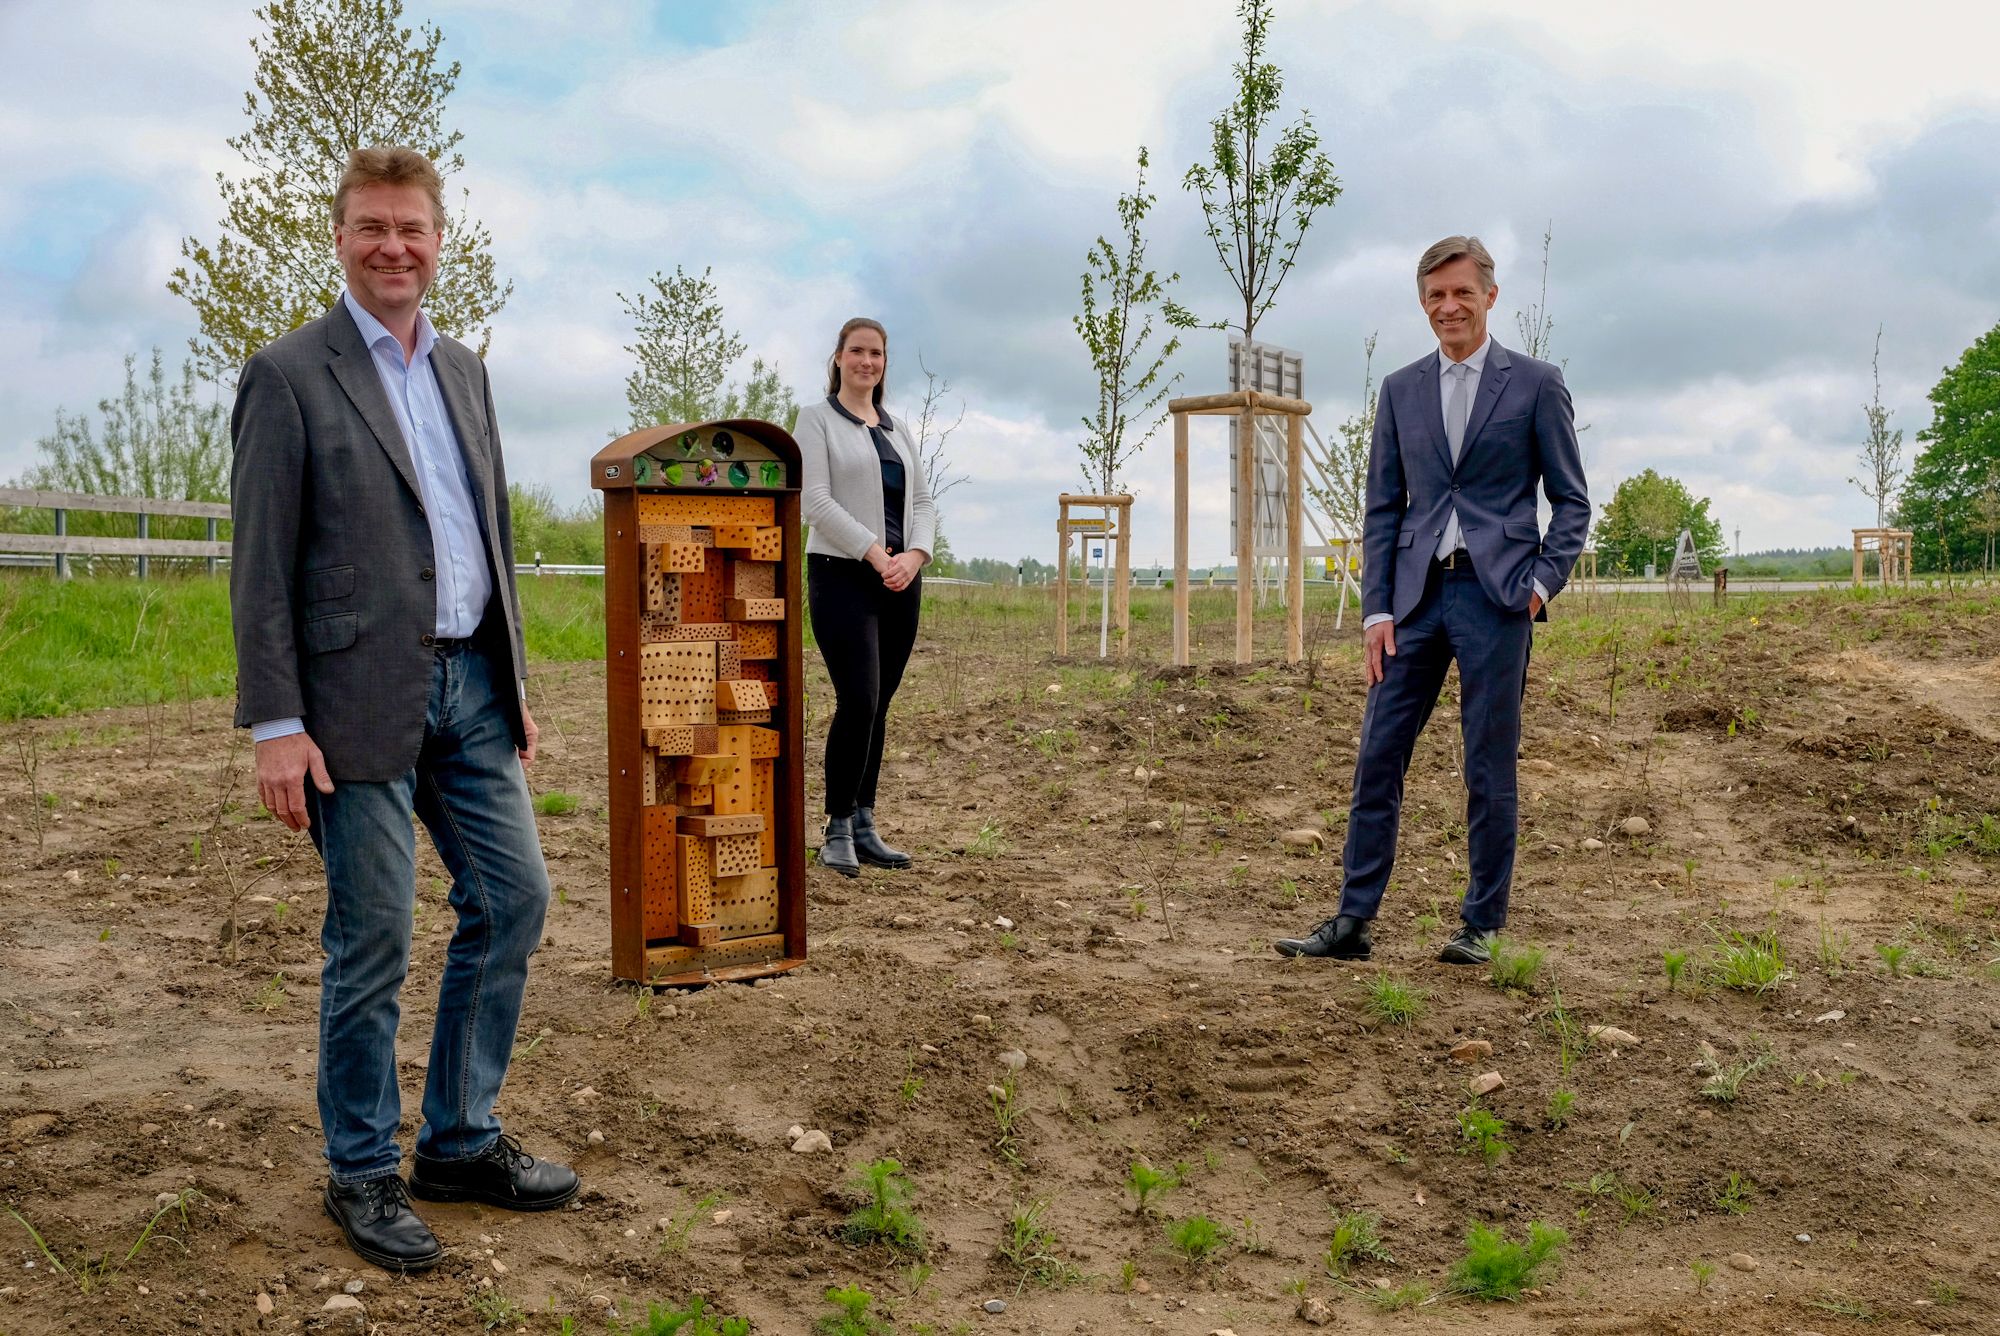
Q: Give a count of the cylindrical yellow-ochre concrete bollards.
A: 0